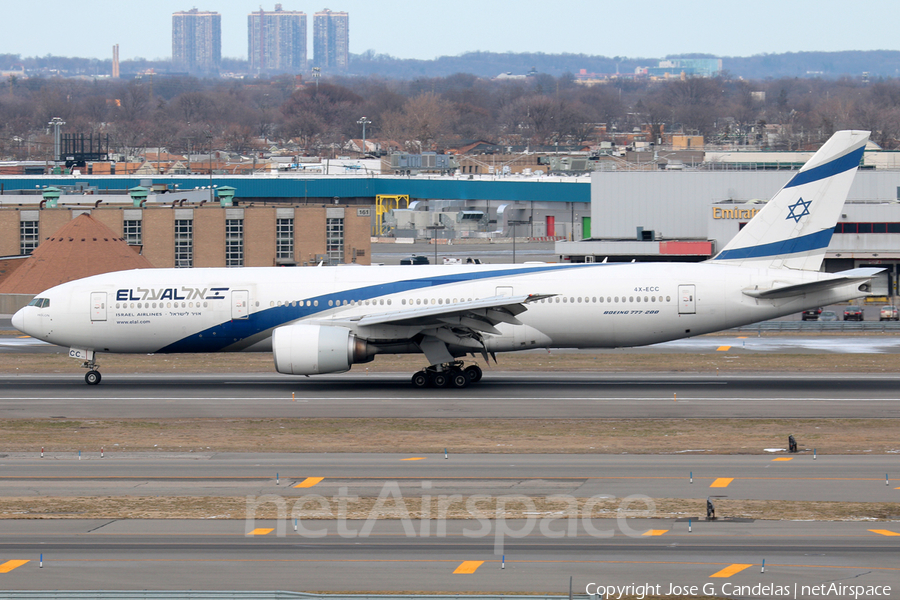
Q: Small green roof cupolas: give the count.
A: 3